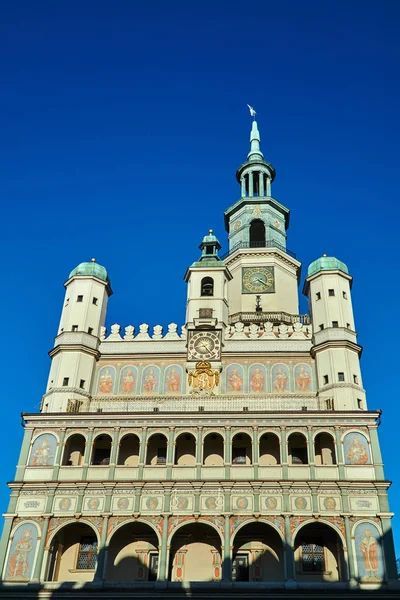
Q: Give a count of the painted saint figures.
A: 12